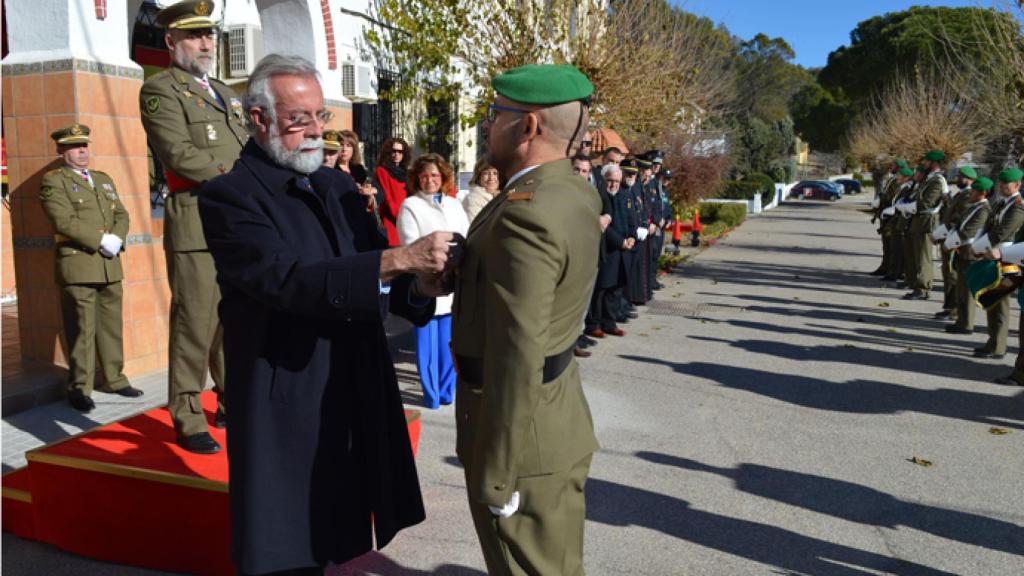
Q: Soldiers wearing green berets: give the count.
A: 8